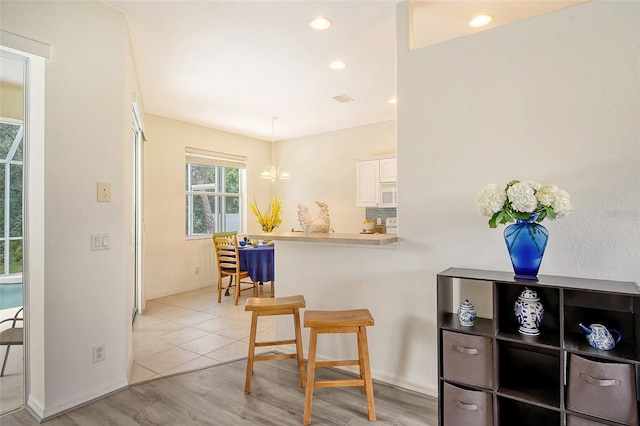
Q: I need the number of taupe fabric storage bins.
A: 4